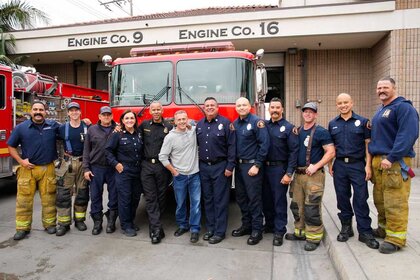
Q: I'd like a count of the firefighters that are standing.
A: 11